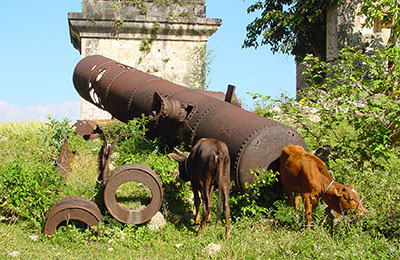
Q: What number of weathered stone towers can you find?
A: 2